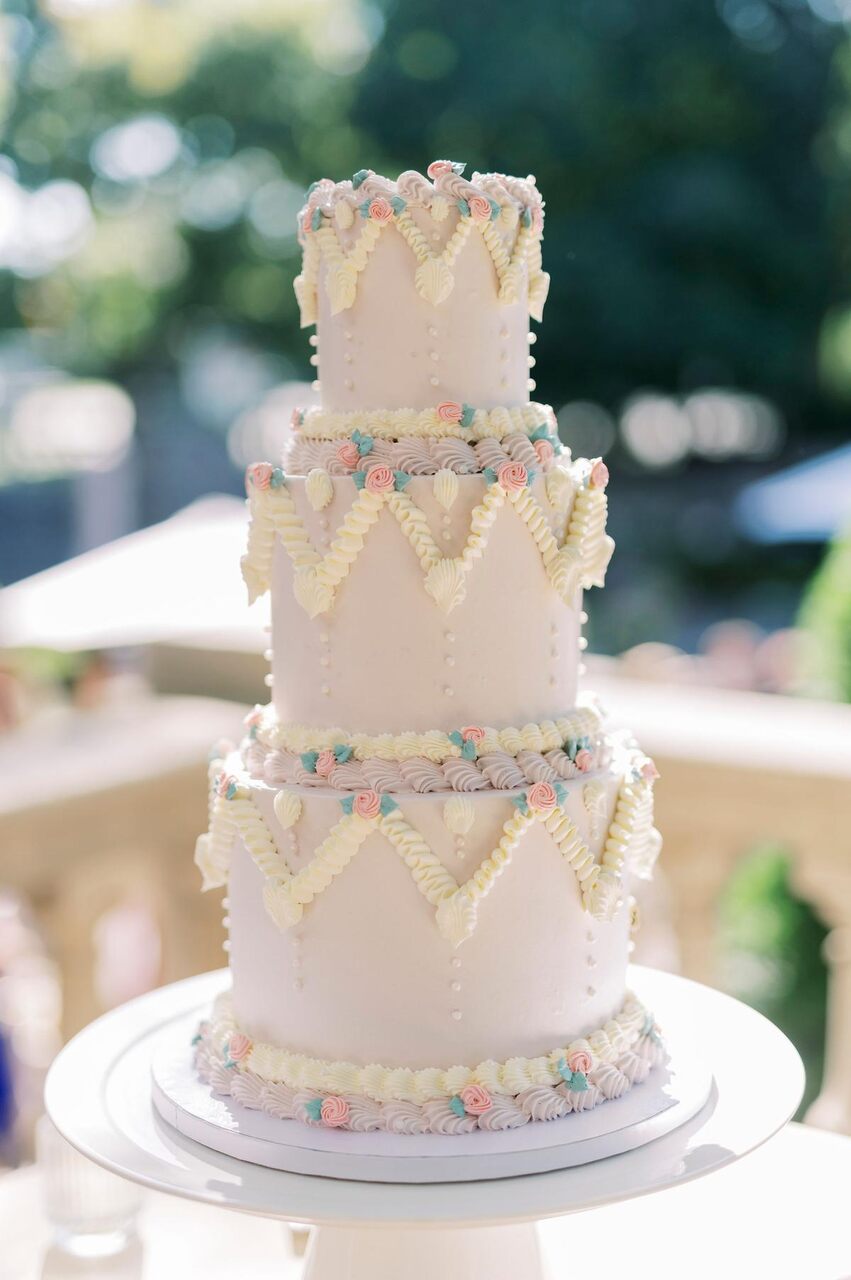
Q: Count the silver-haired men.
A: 0